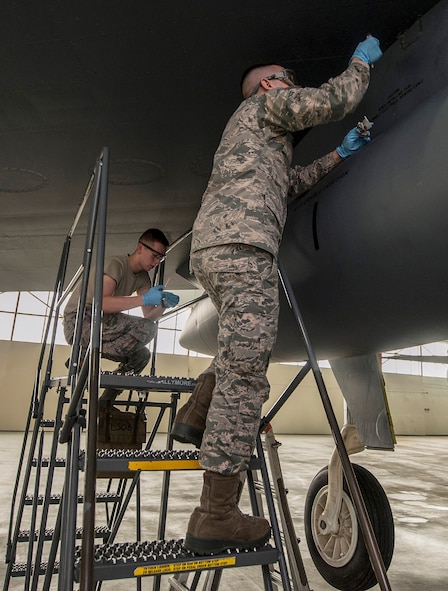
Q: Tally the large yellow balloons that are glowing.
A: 0